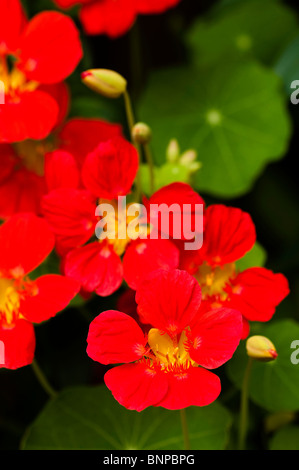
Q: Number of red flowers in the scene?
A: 7